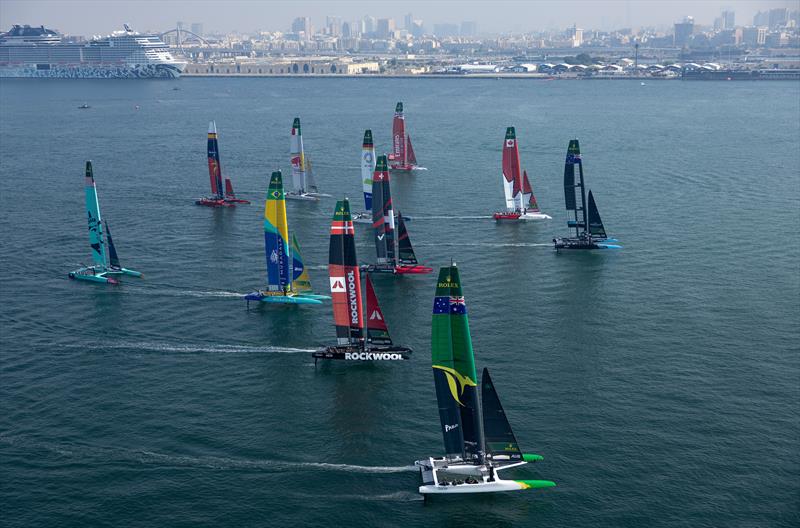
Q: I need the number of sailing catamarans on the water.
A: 11